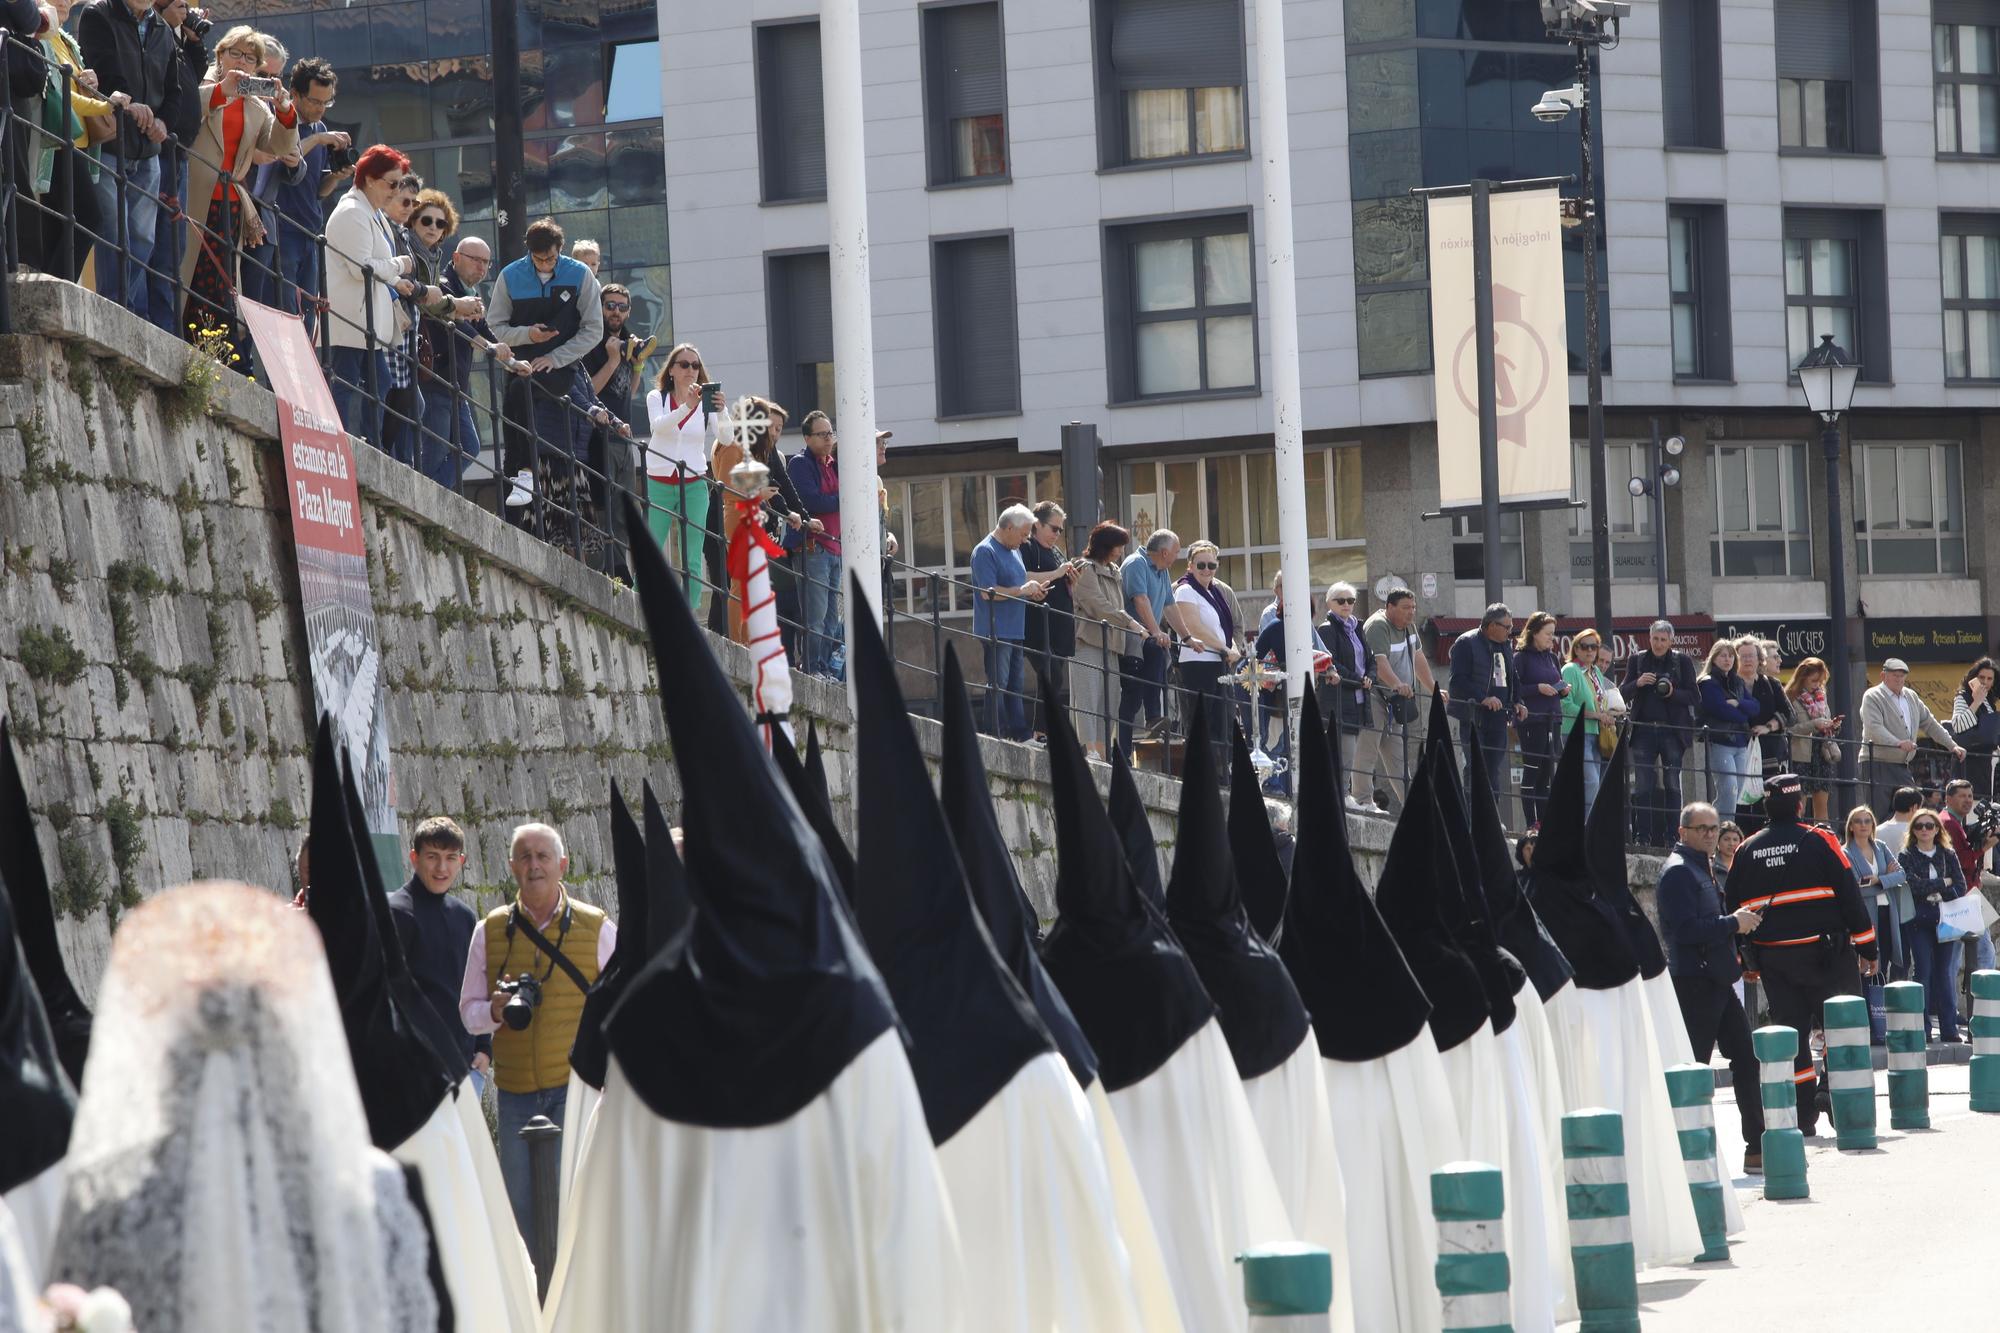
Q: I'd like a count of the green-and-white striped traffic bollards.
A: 8